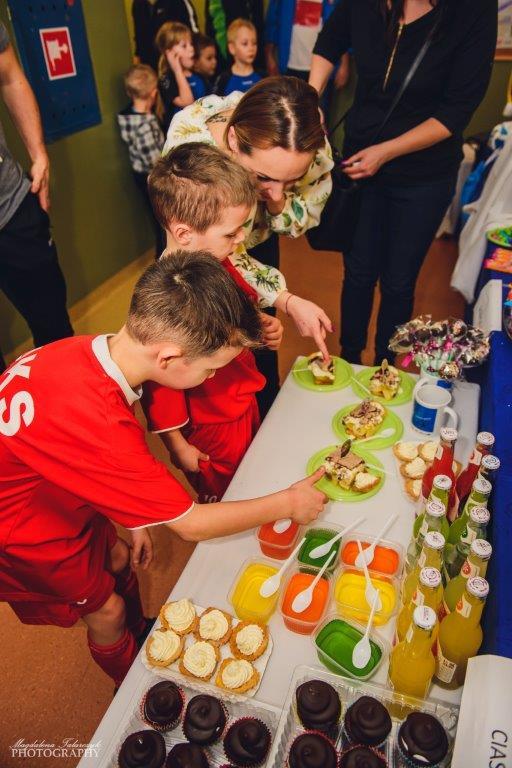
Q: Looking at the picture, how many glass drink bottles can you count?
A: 12